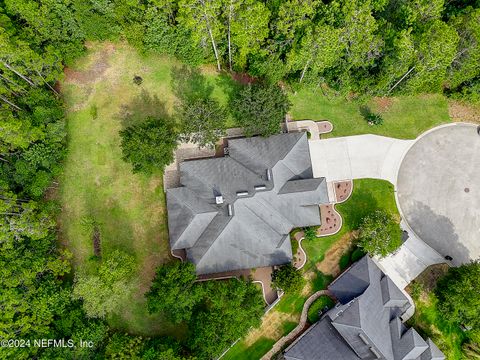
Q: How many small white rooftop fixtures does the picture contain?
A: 5